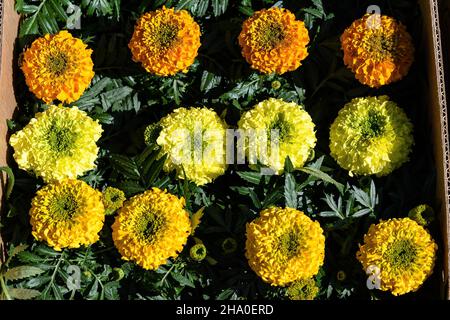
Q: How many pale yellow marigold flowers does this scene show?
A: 4